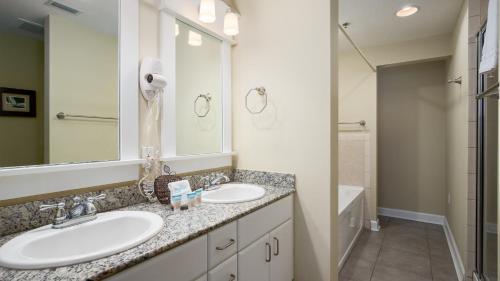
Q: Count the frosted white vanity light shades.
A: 2